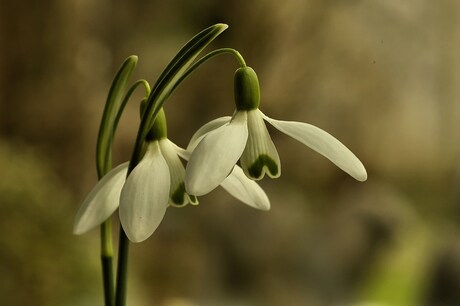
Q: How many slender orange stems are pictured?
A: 0